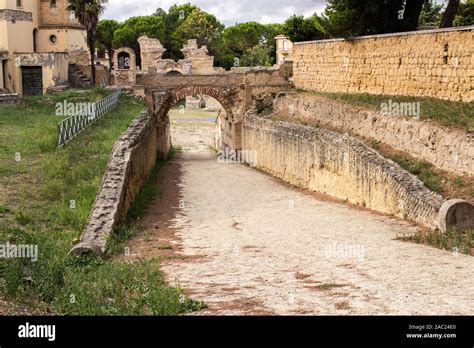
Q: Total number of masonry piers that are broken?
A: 2